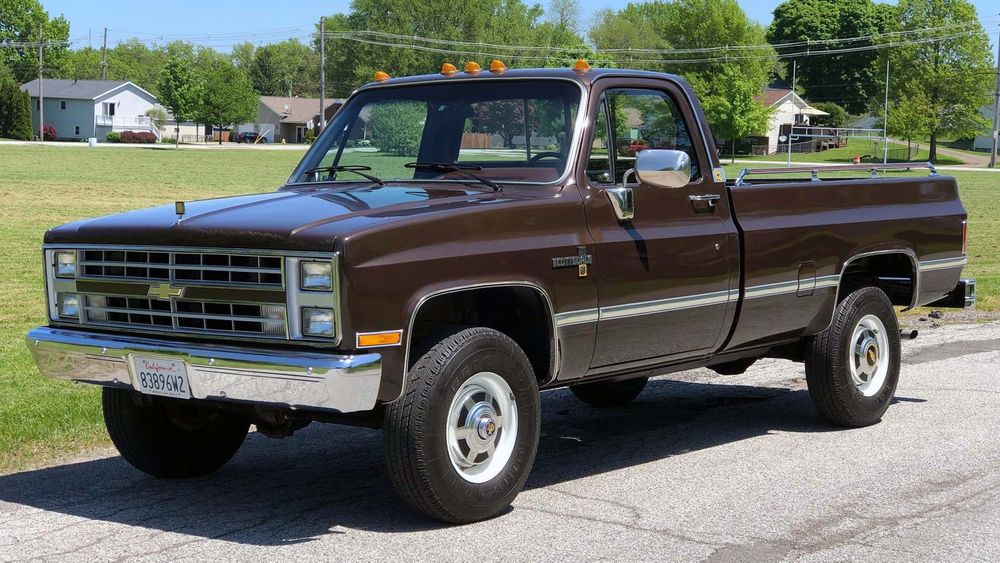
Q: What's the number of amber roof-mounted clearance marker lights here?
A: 5